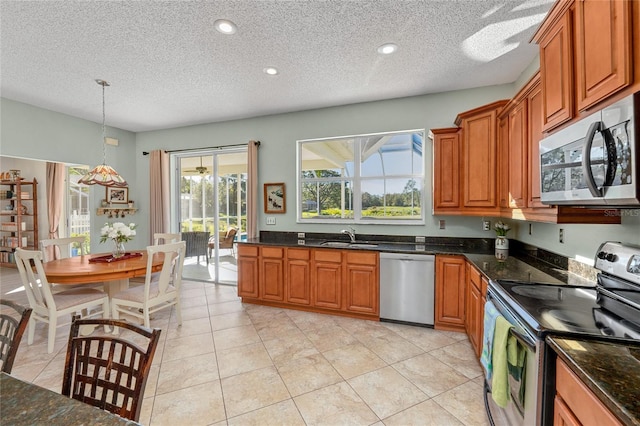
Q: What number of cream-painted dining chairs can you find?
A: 4